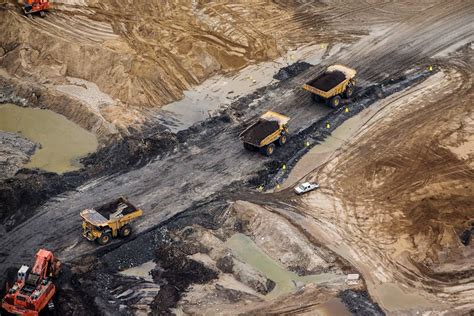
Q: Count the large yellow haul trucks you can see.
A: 3